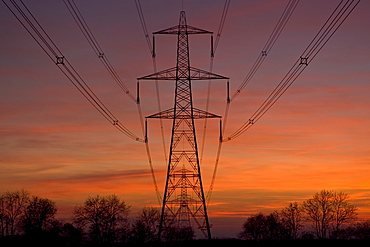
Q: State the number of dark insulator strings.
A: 6